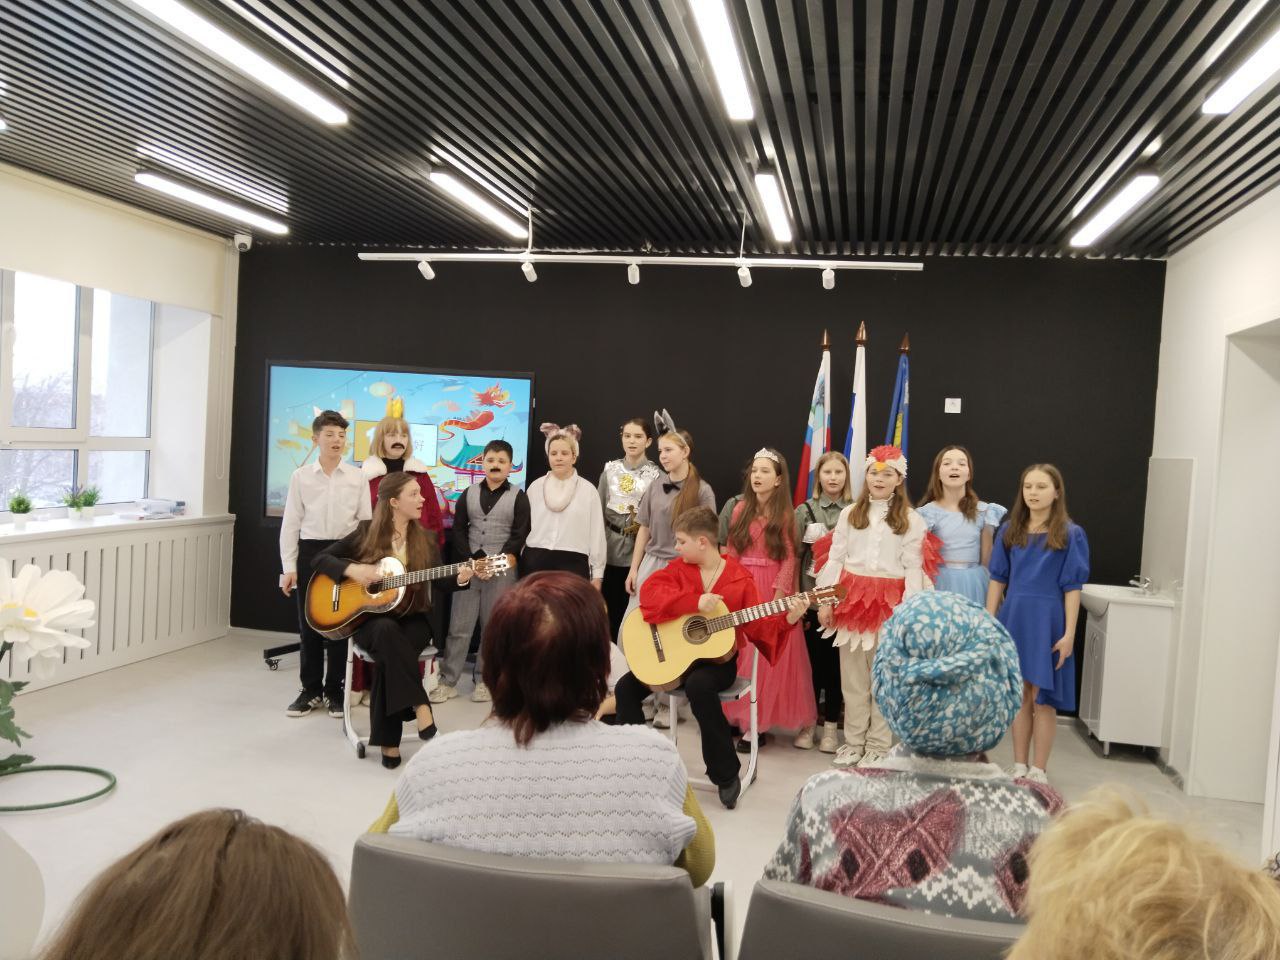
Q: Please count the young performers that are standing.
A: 11